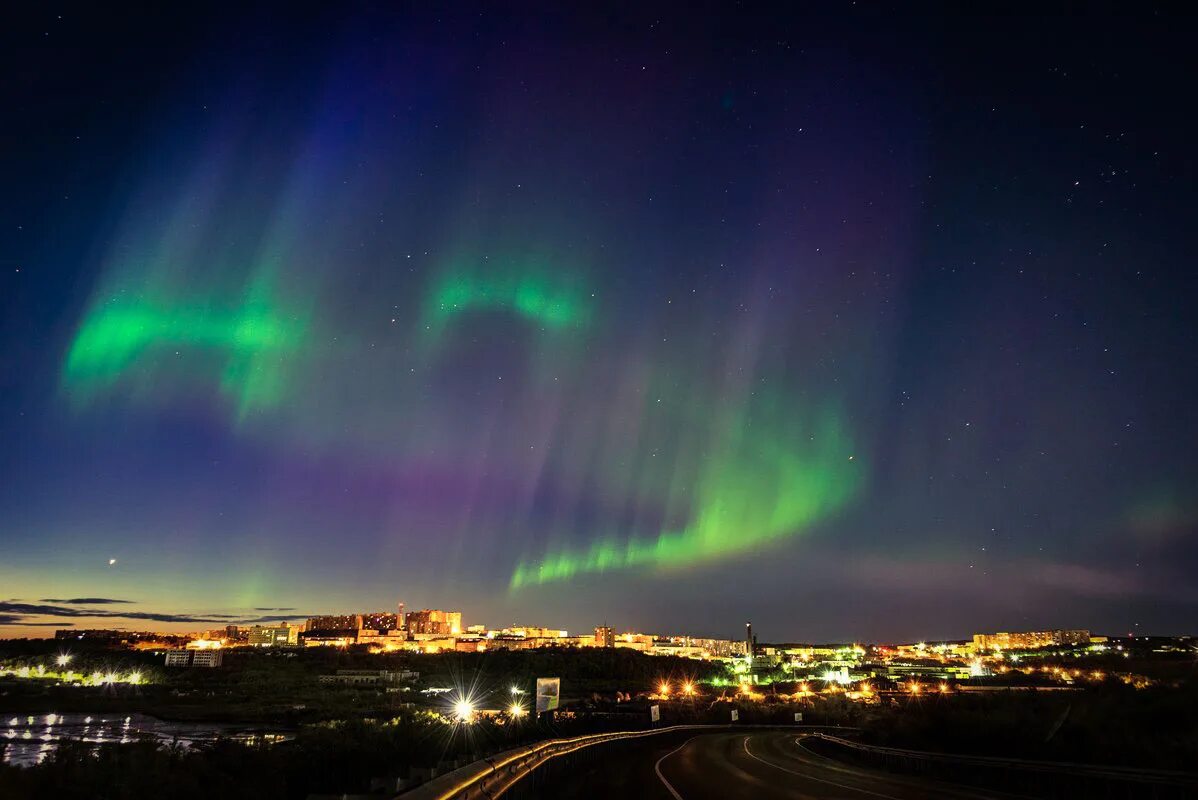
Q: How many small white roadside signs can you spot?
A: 3